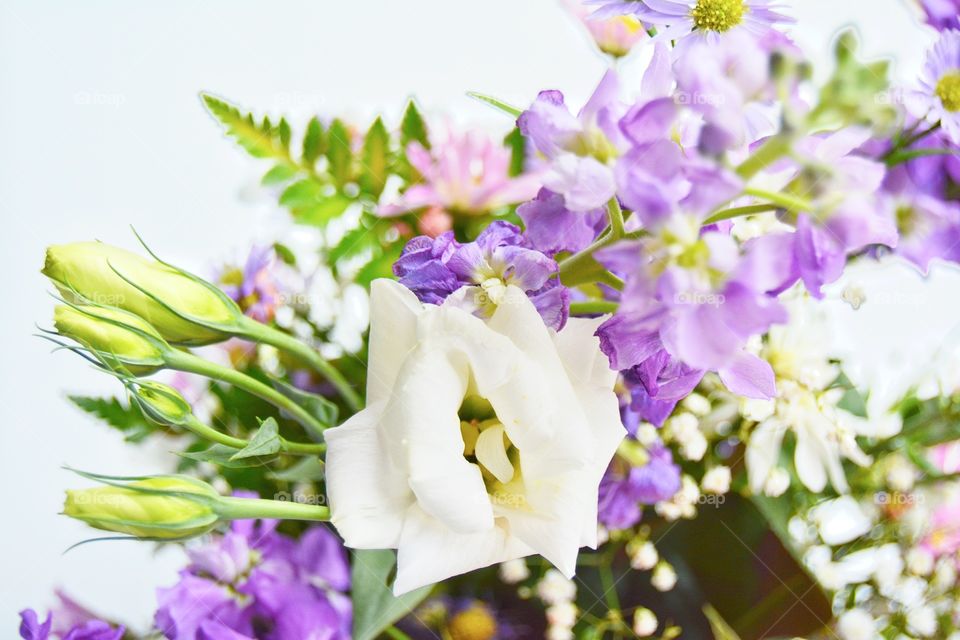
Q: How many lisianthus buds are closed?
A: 4